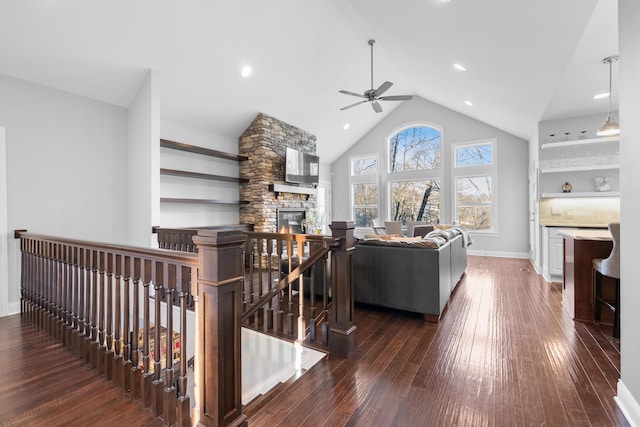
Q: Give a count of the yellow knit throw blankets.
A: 0